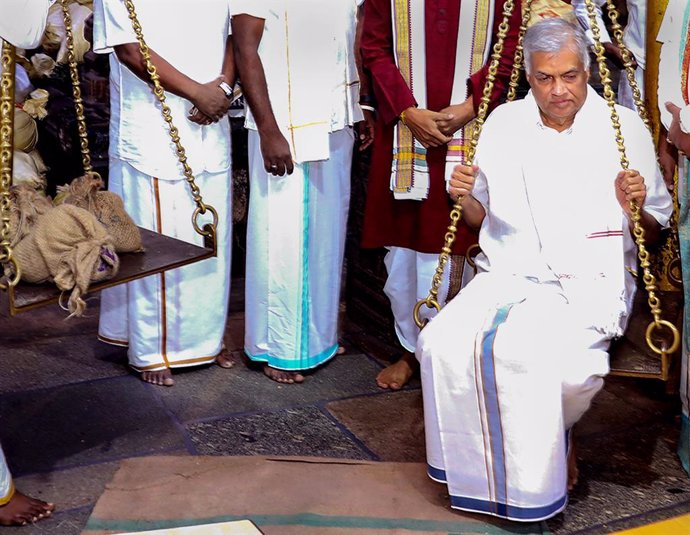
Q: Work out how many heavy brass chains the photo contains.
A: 7